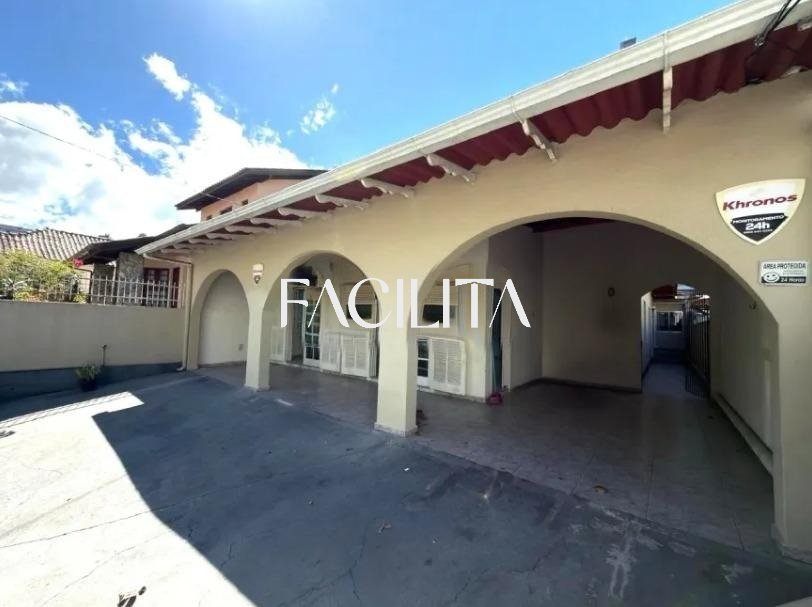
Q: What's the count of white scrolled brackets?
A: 12